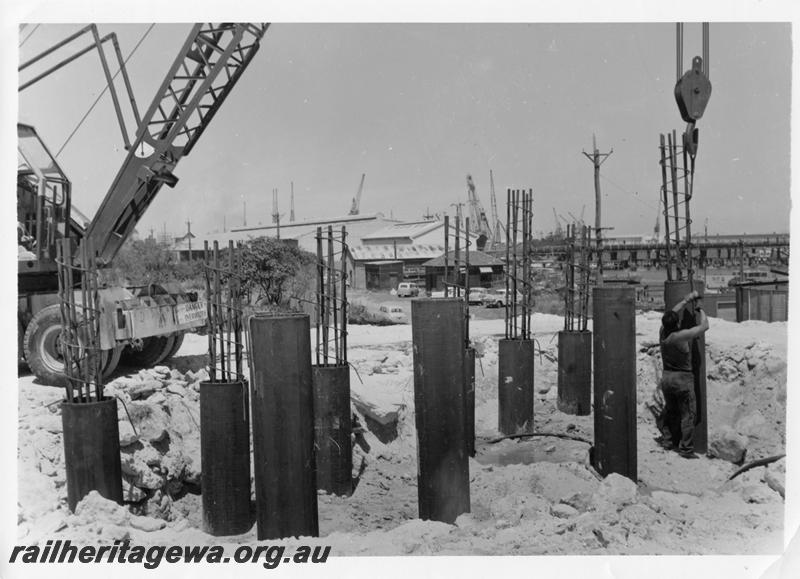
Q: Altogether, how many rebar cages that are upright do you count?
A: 7